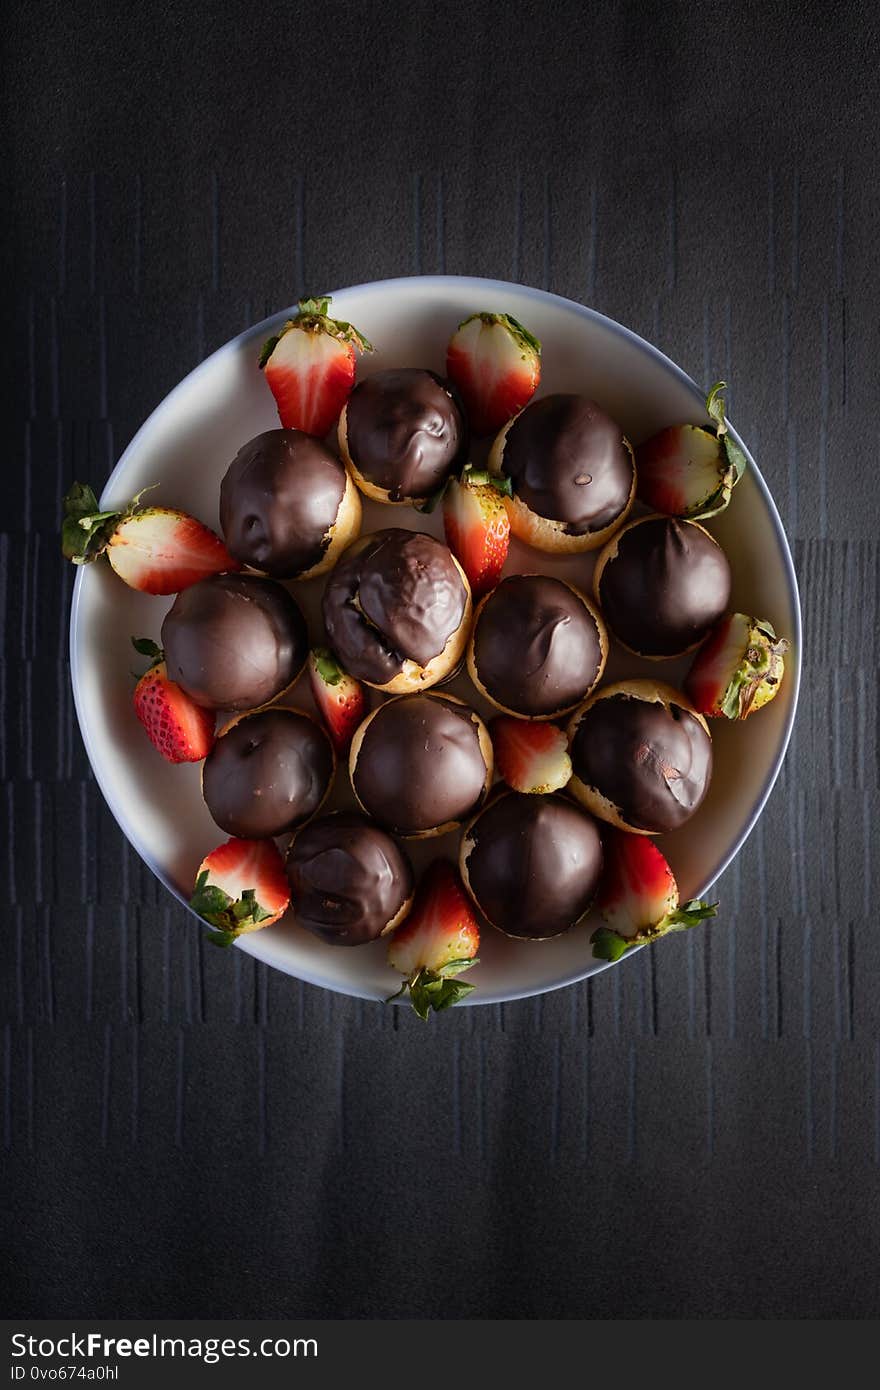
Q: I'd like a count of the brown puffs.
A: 12